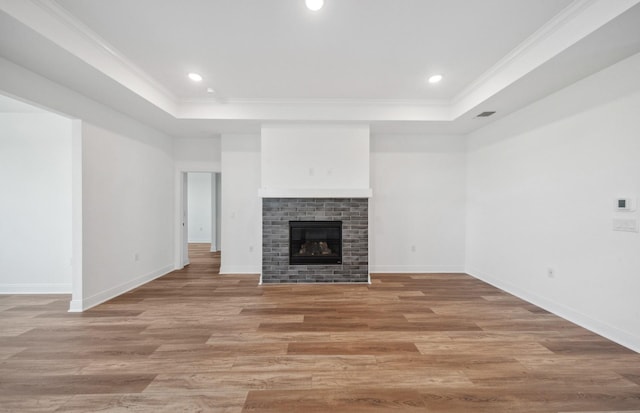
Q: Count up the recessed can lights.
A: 3